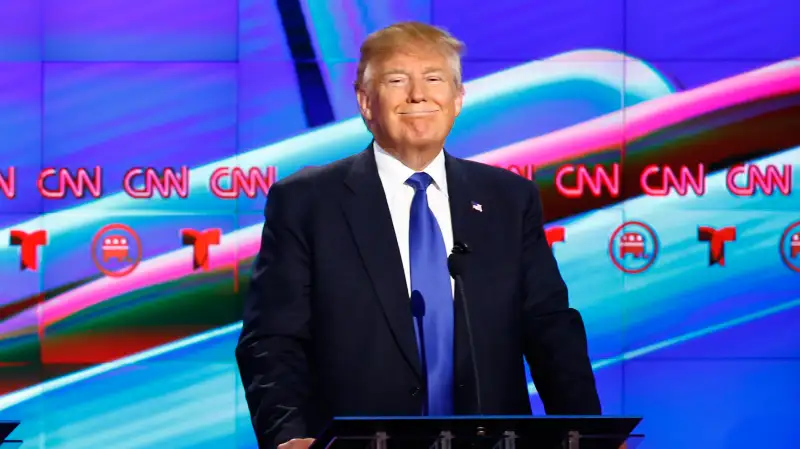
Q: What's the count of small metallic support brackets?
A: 4